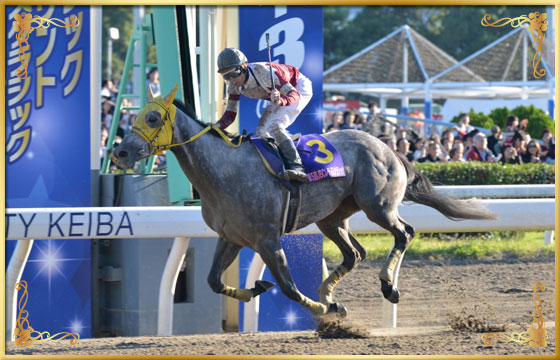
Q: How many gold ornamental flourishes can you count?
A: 4